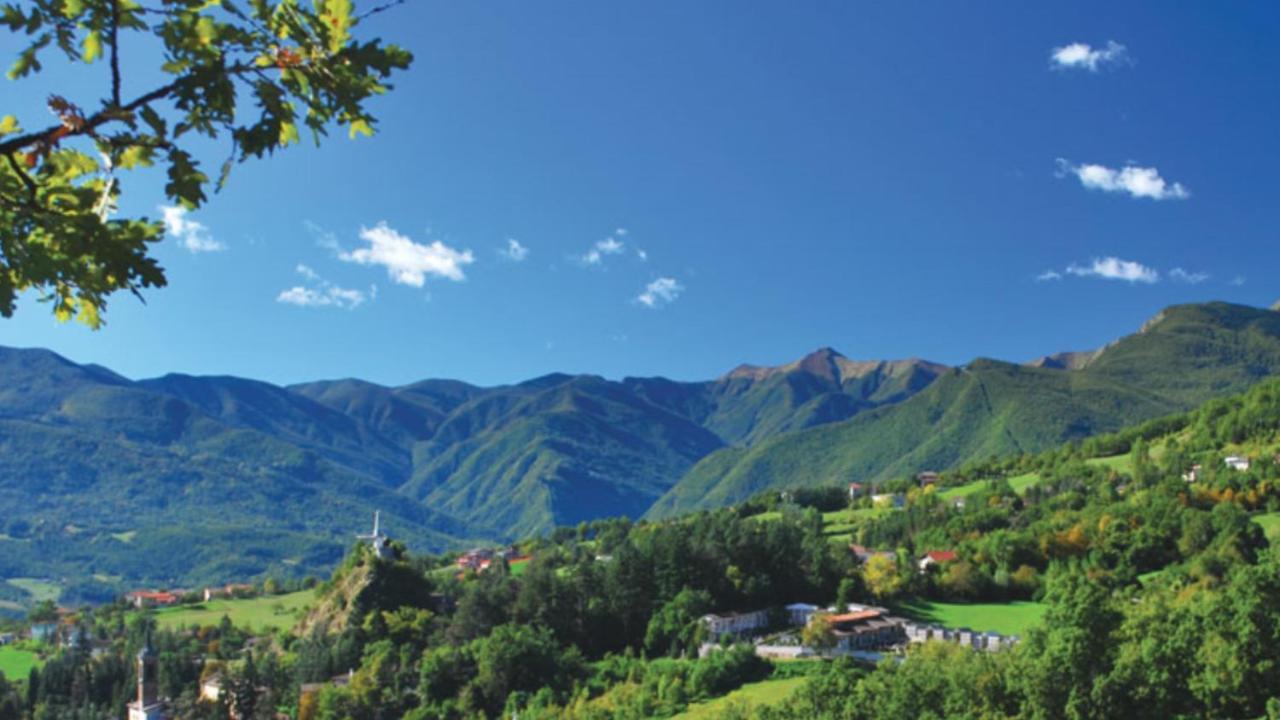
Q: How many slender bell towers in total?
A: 1